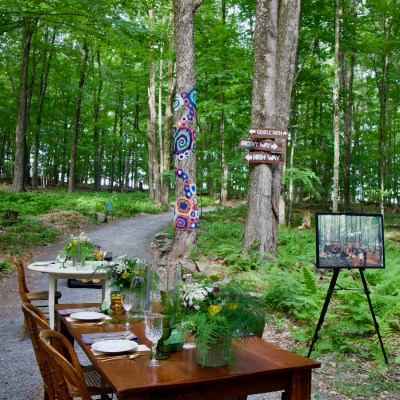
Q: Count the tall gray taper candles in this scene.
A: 3